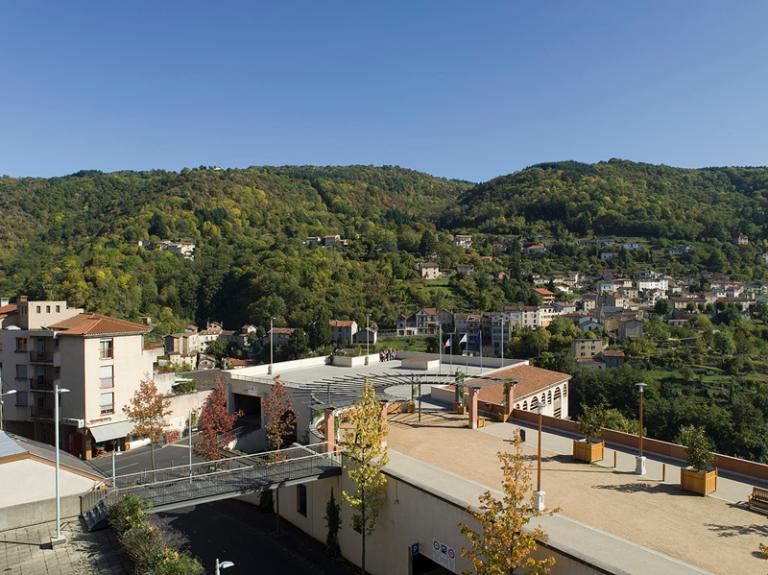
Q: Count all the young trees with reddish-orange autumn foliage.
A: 3